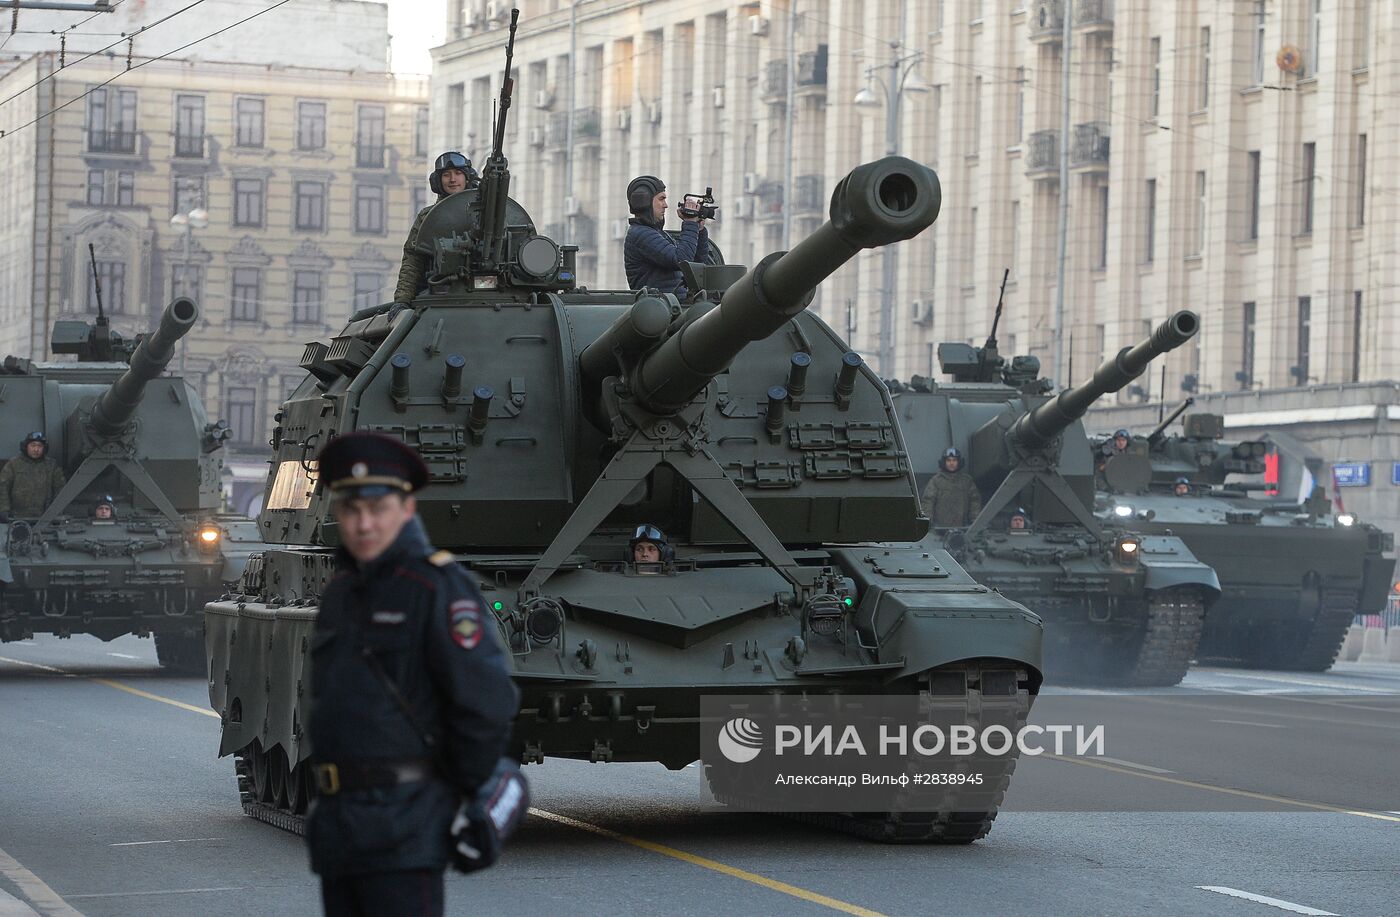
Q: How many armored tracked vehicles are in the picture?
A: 4